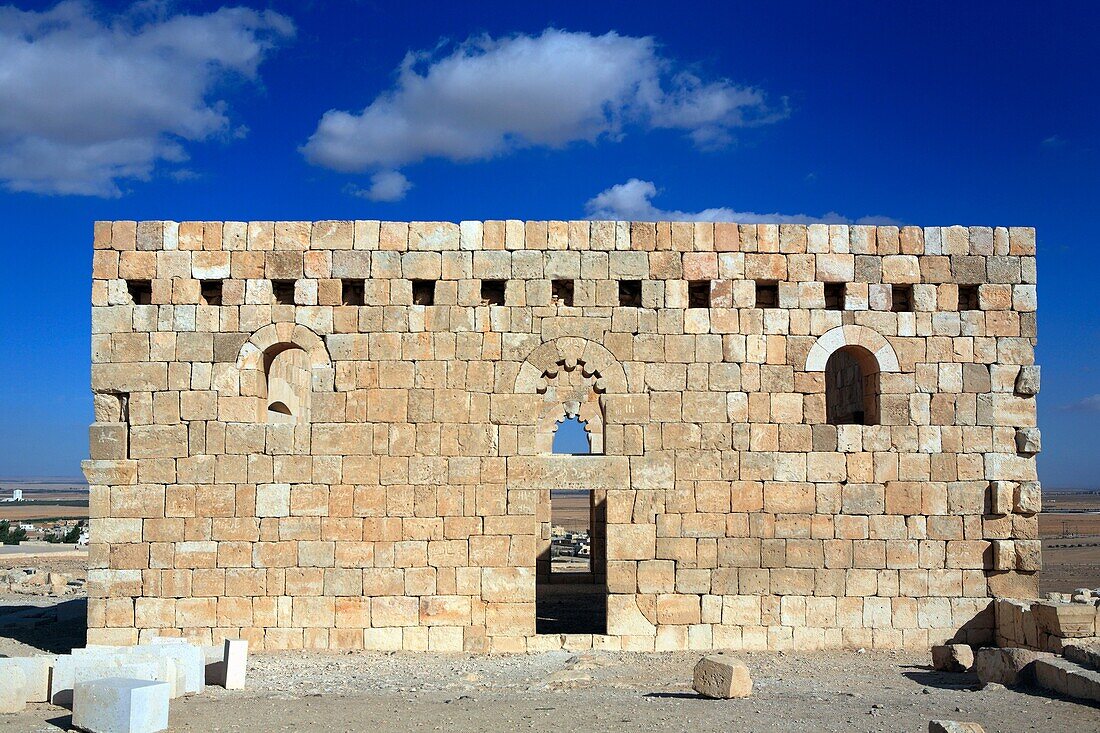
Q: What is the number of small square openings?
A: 13